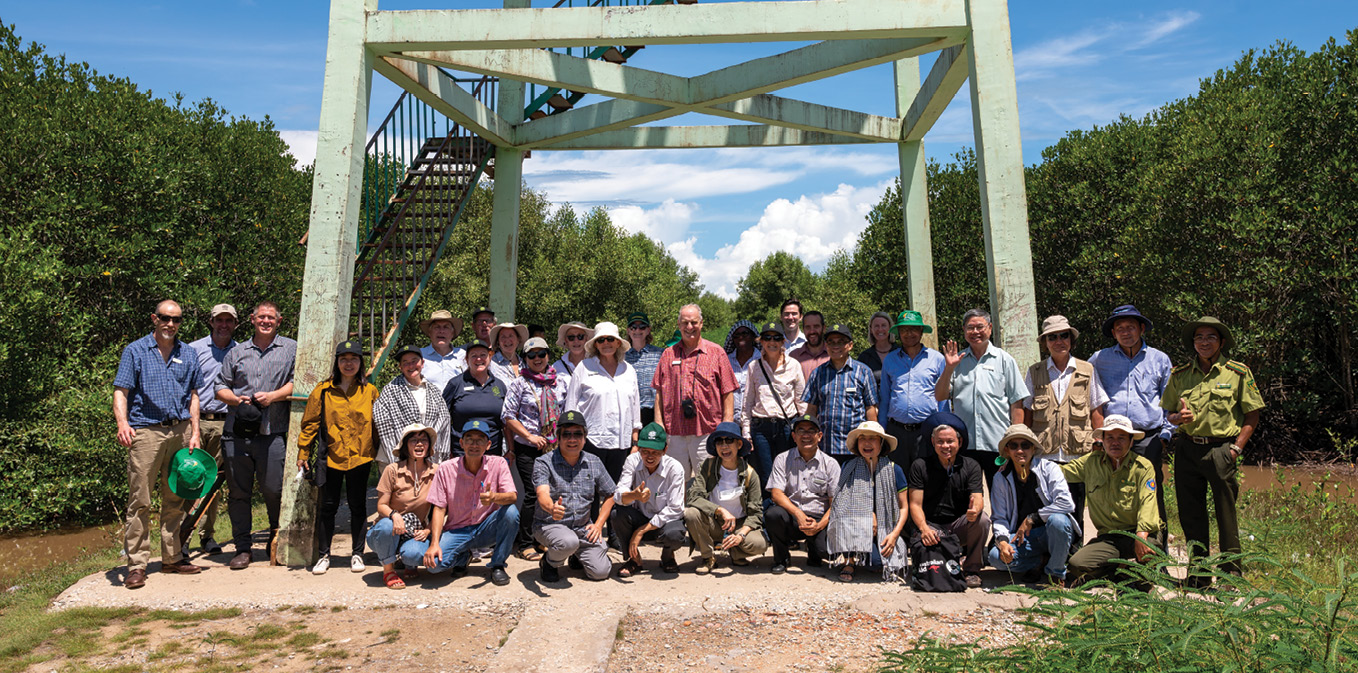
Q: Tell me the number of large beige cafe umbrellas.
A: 0